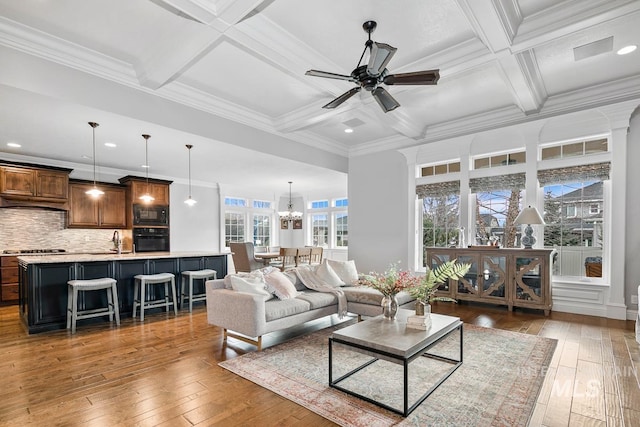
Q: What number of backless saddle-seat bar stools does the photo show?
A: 3